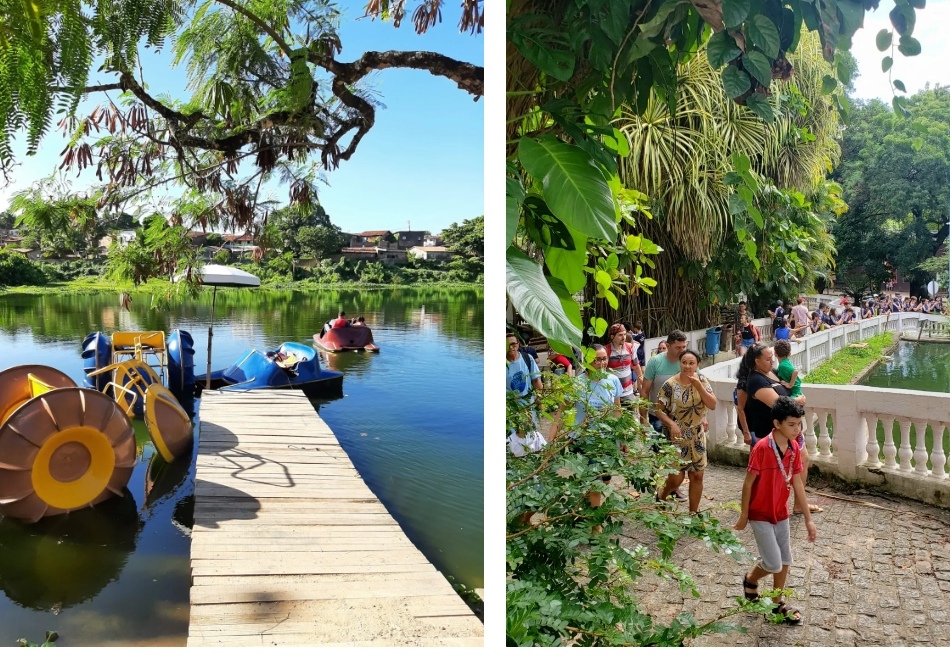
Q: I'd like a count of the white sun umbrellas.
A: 1